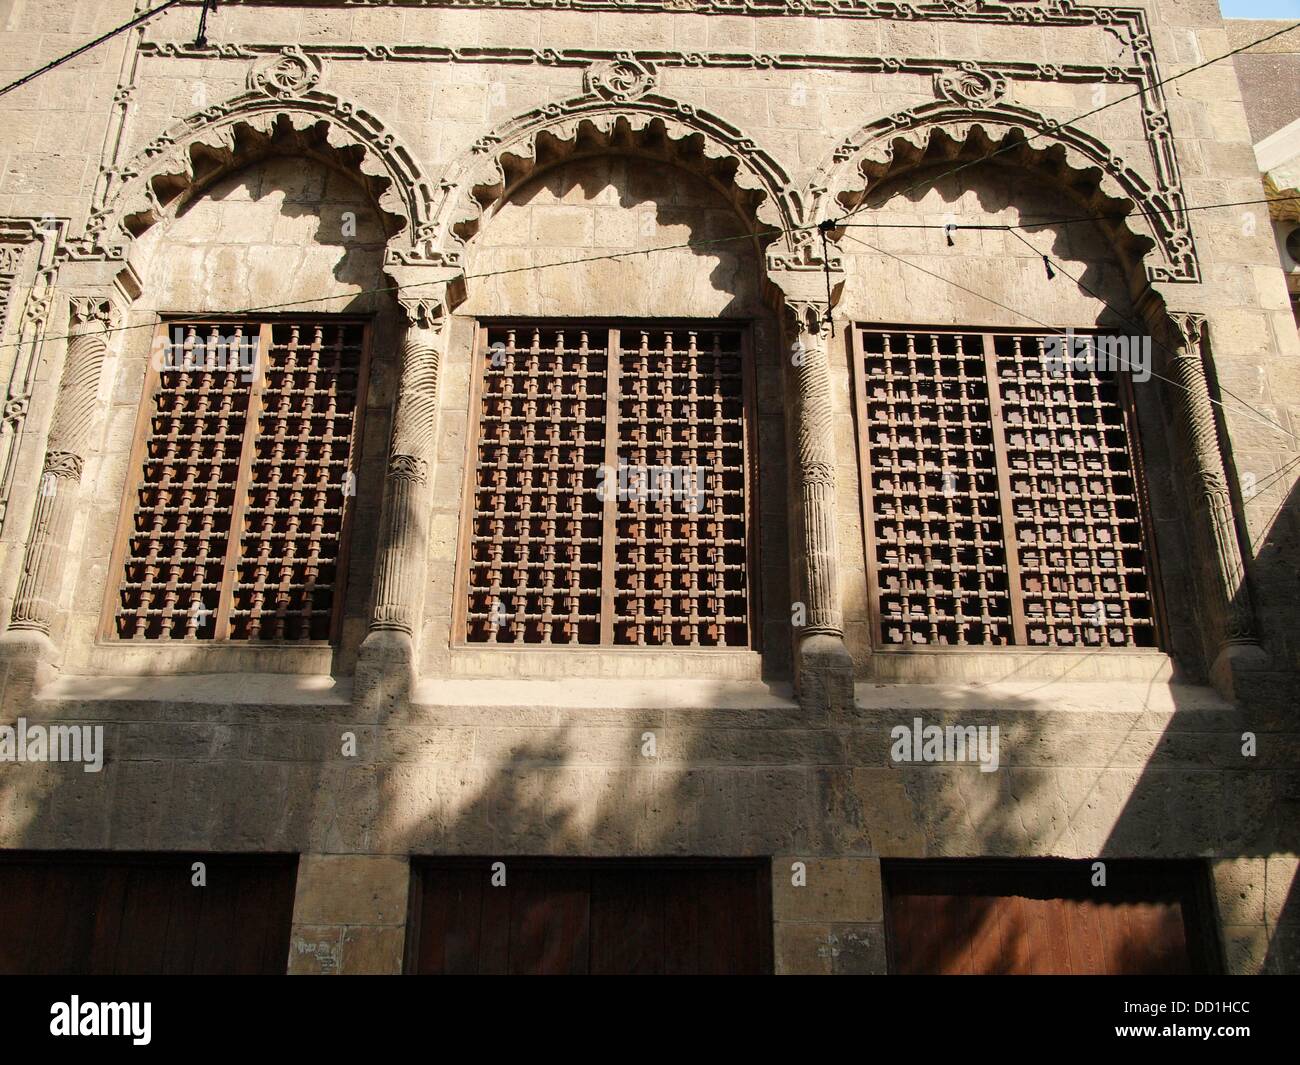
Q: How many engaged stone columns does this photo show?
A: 4